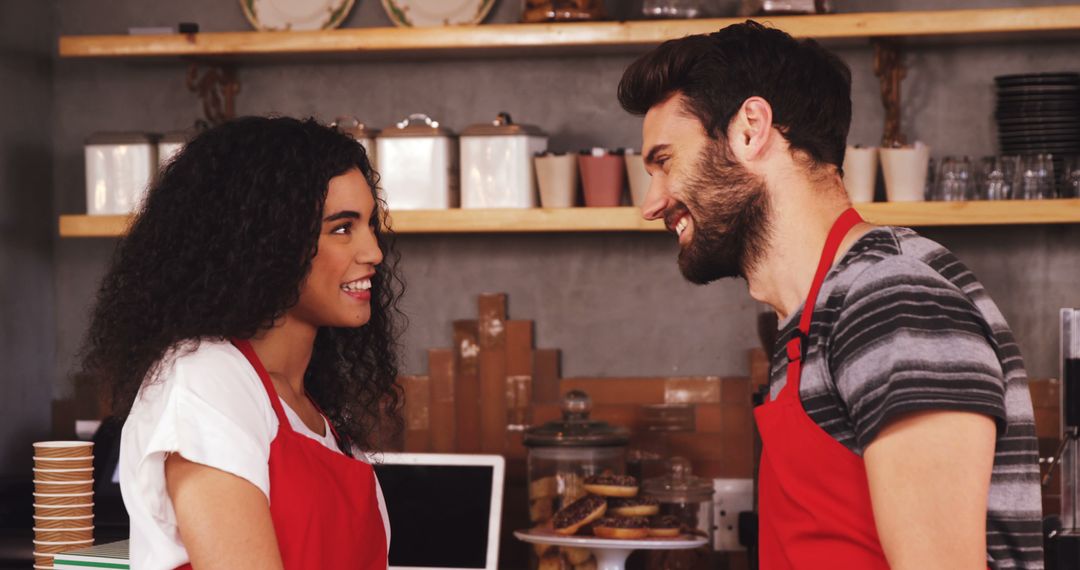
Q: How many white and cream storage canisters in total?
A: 5